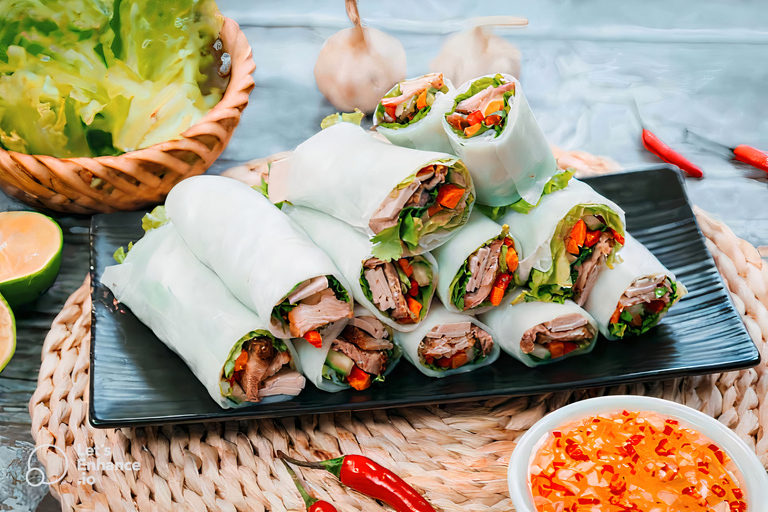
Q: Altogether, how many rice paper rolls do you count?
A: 12